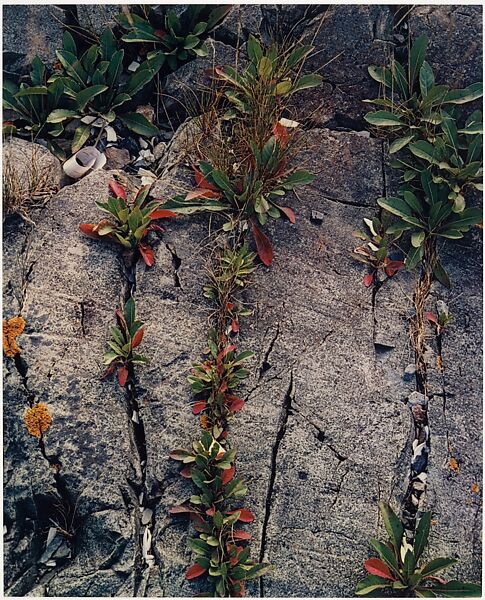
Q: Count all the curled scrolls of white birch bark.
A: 1